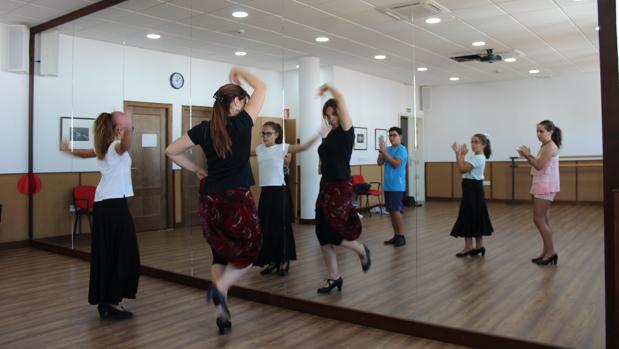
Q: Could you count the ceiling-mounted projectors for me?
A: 1